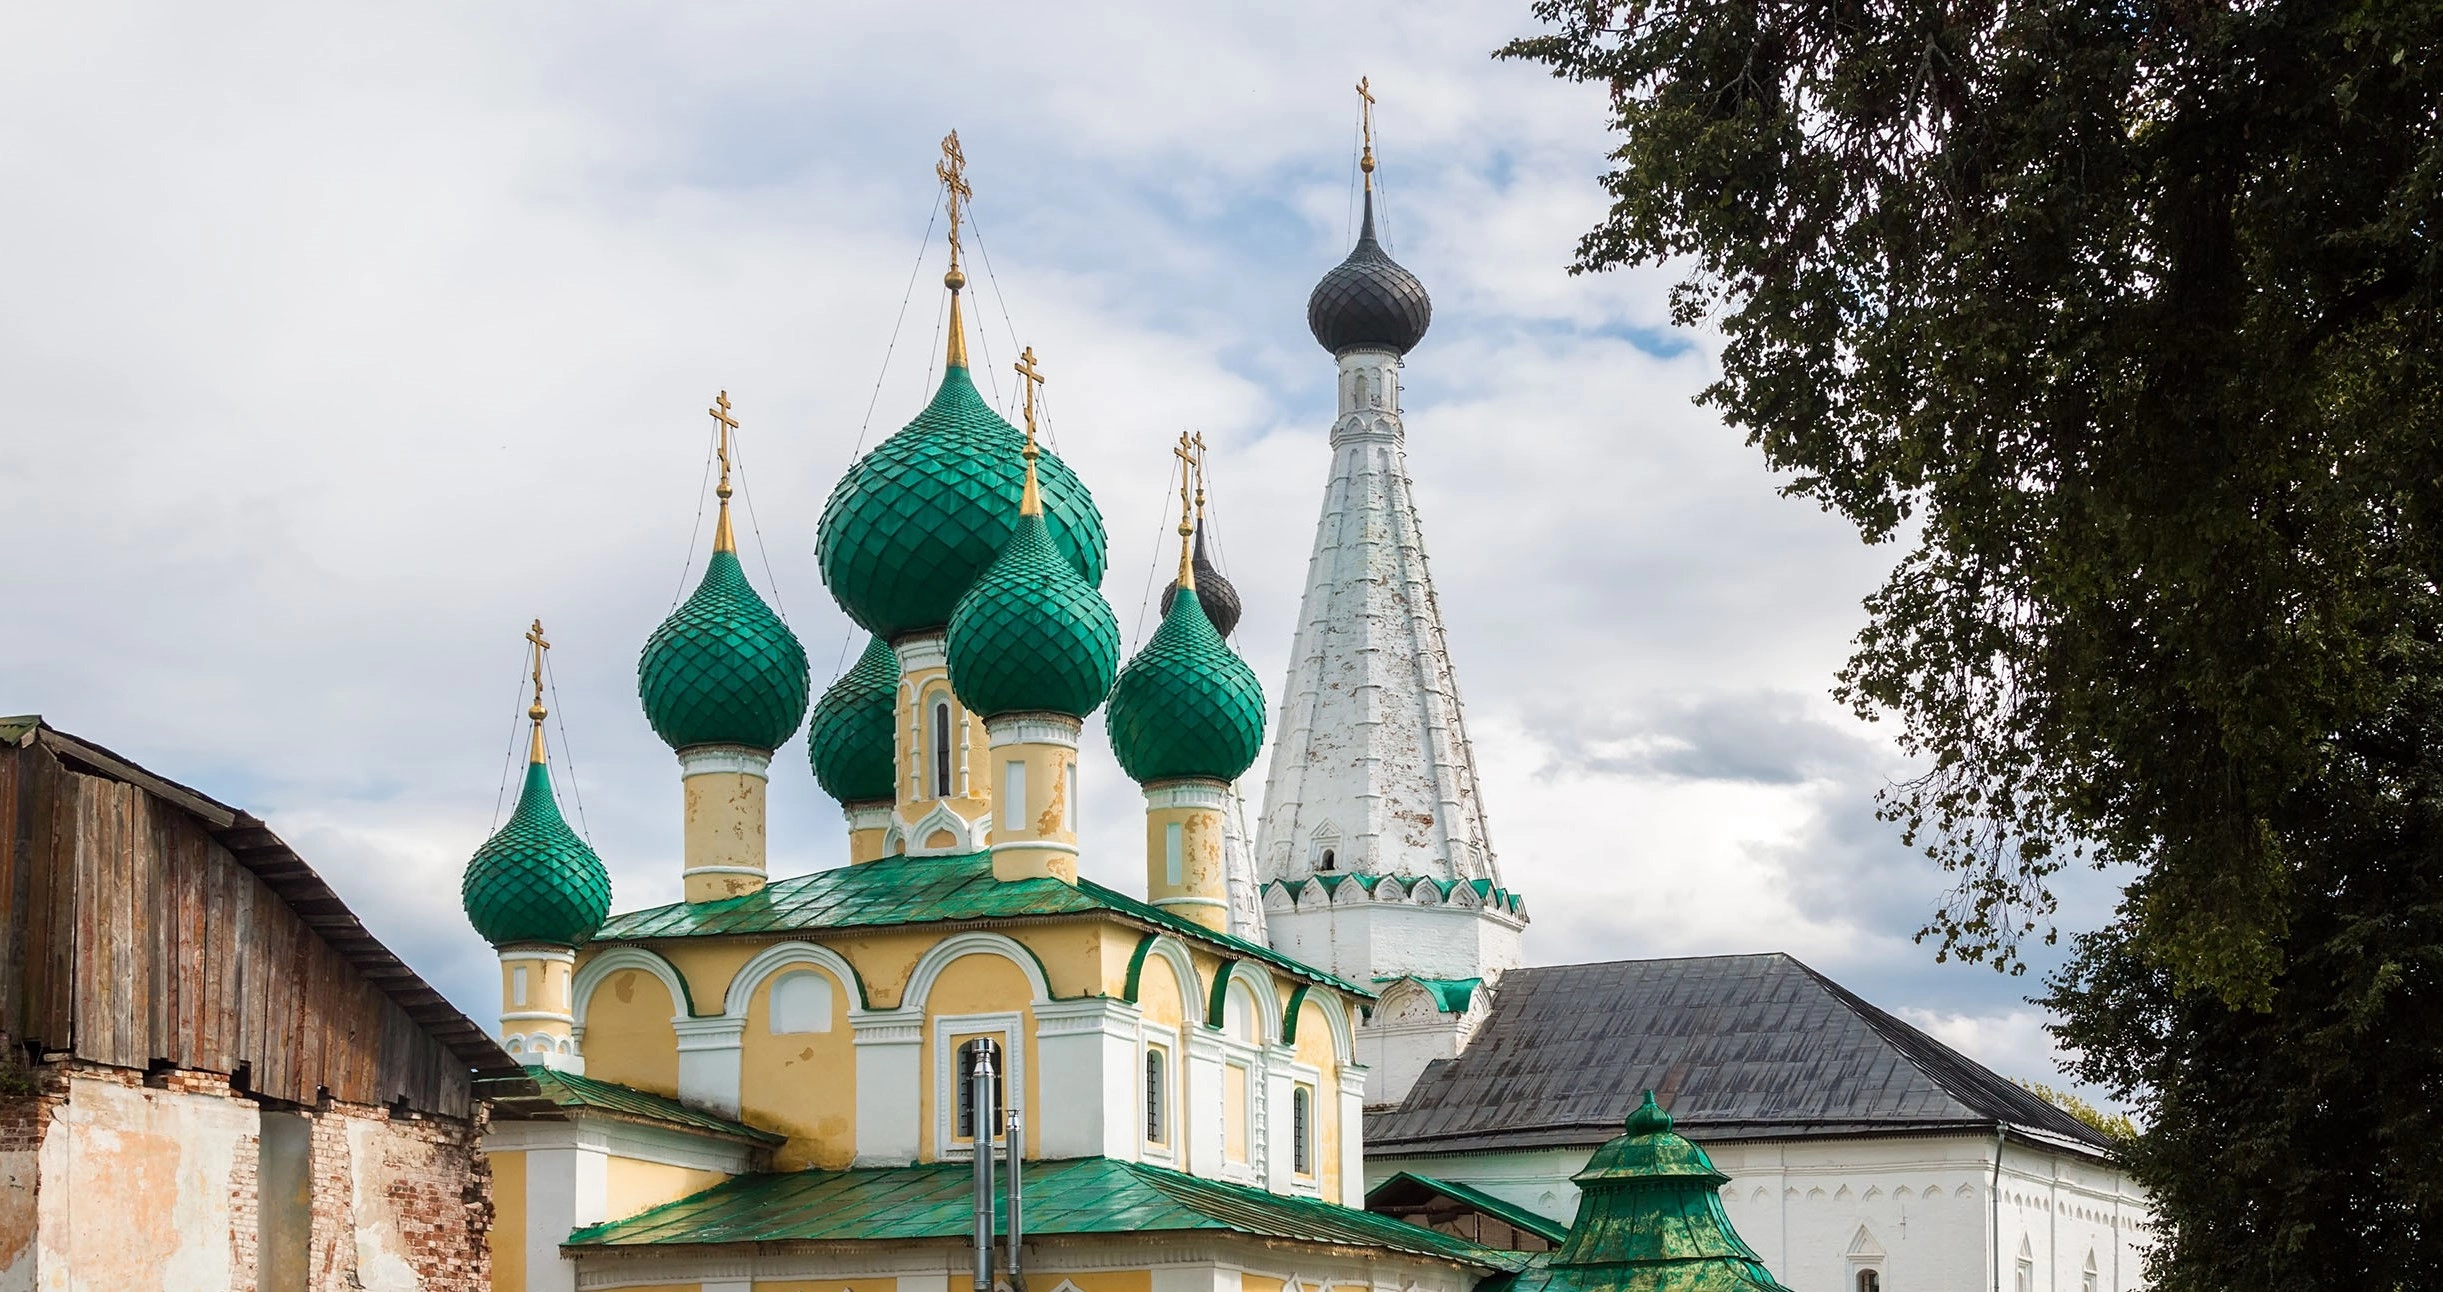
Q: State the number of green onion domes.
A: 6